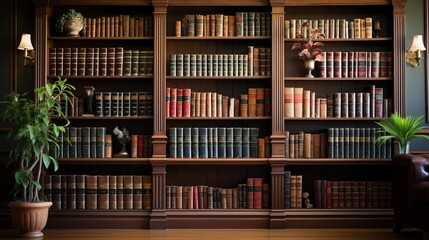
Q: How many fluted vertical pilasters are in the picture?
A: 4